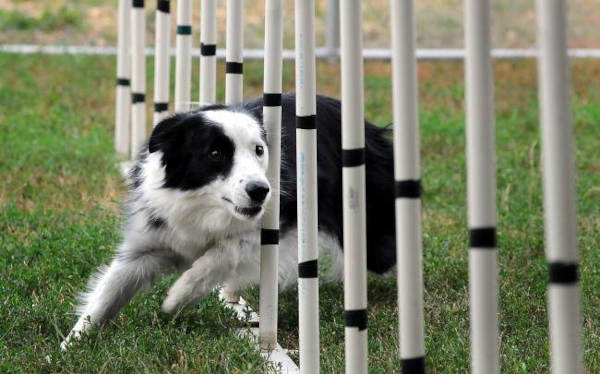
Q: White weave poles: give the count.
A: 12